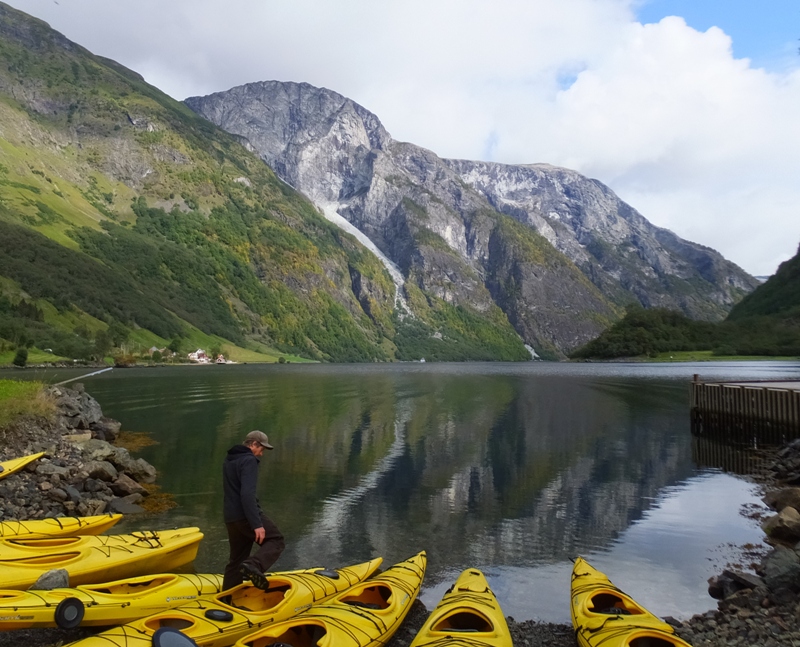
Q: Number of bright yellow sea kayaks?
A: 9